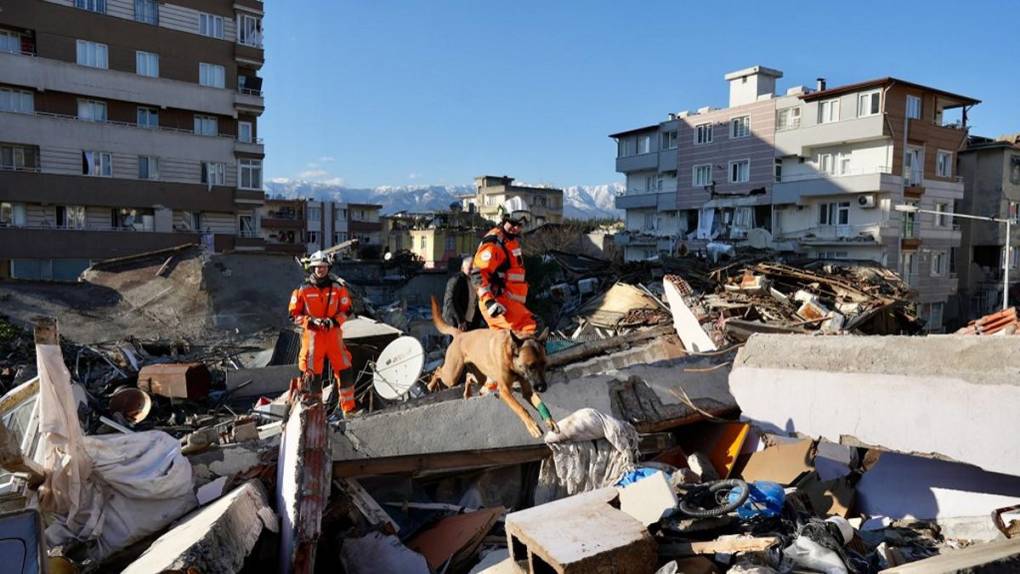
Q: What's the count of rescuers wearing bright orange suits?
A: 2